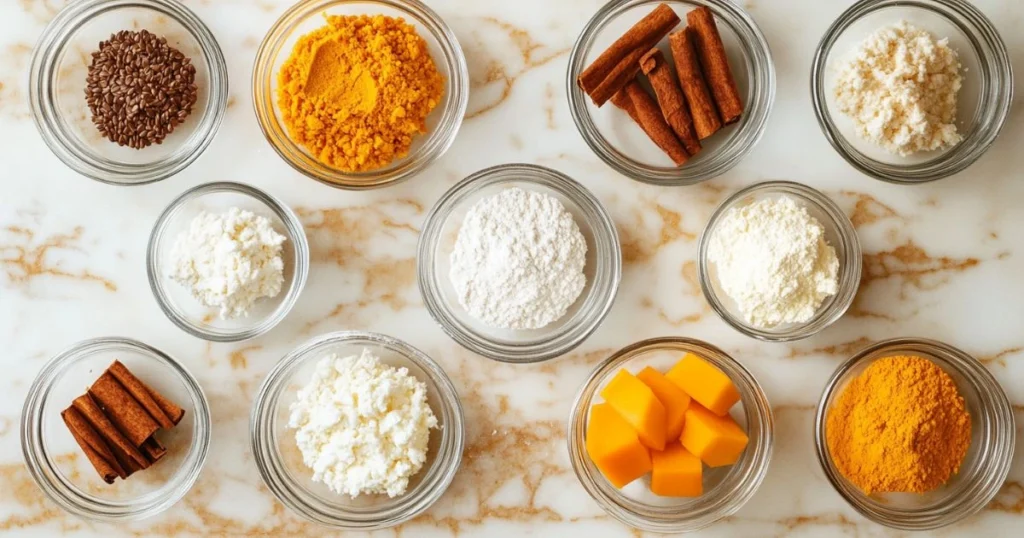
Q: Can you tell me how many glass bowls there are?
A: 11